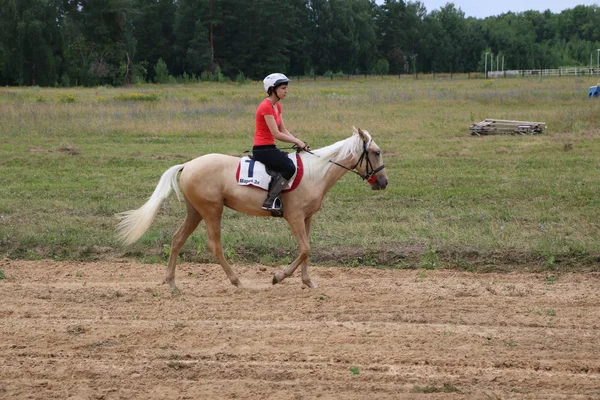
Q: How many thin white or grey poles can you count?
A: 6